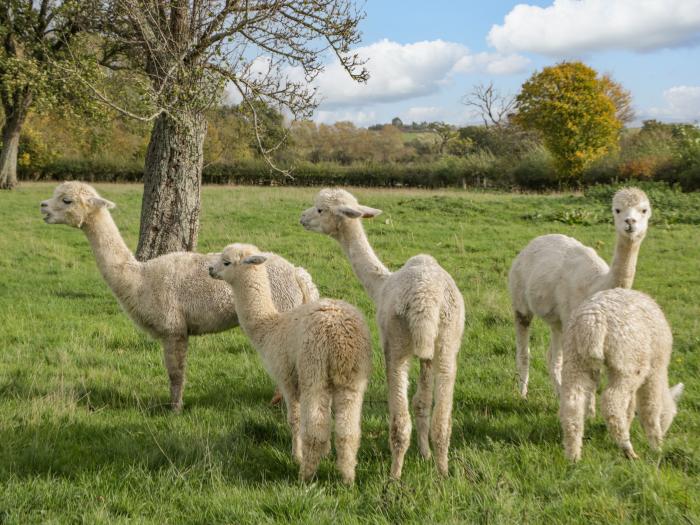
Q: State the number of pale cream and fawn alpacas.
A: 5